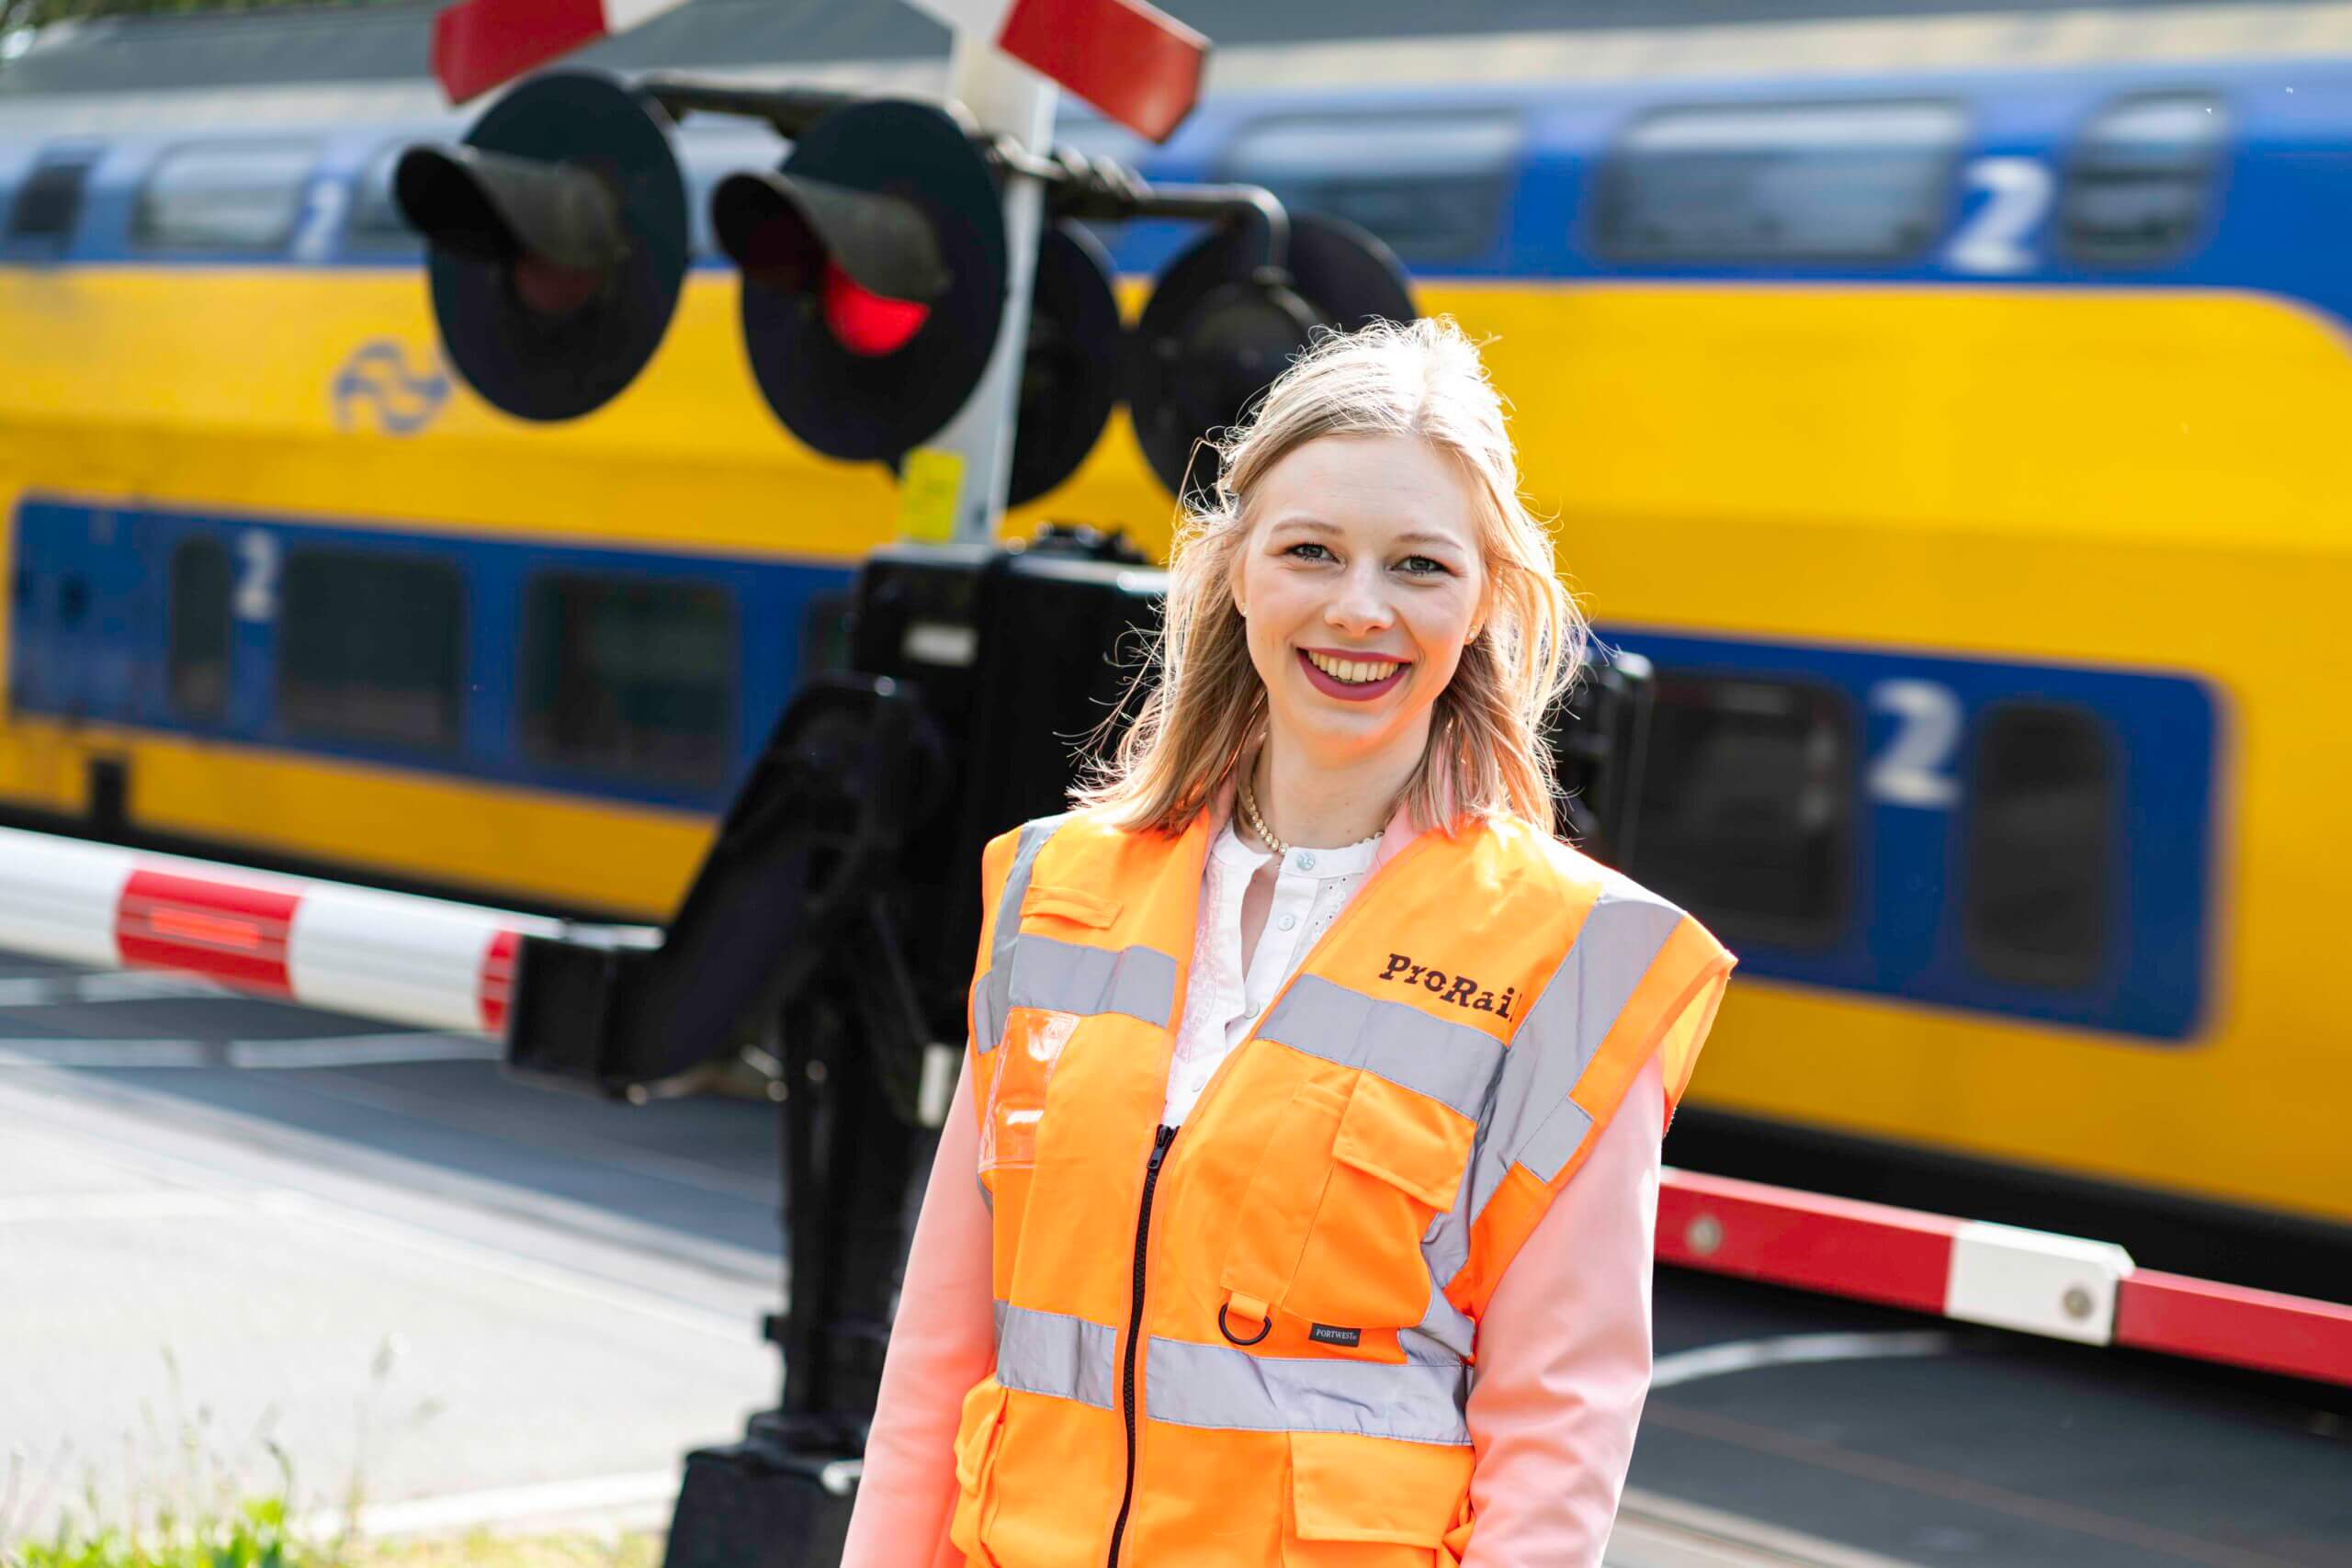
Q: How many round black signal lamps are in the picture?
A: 4